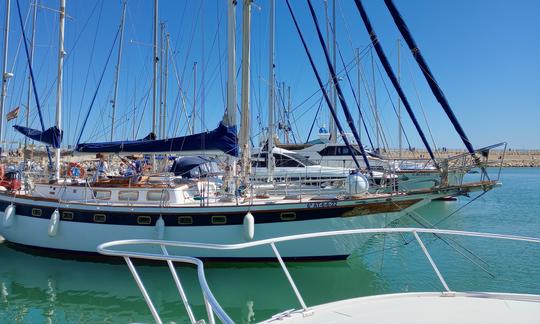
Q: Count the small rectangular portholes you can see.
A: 7